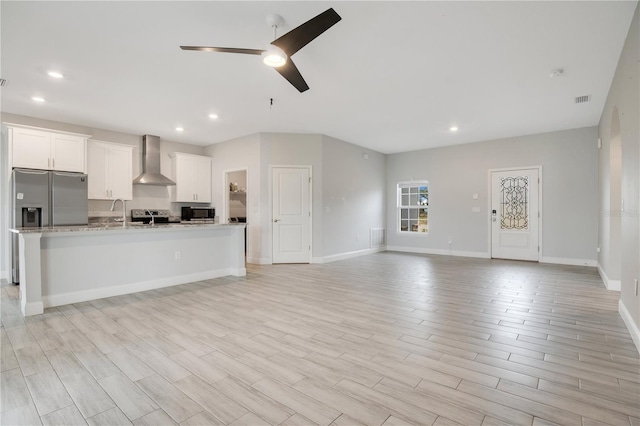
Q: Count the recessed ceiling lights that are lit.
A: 5